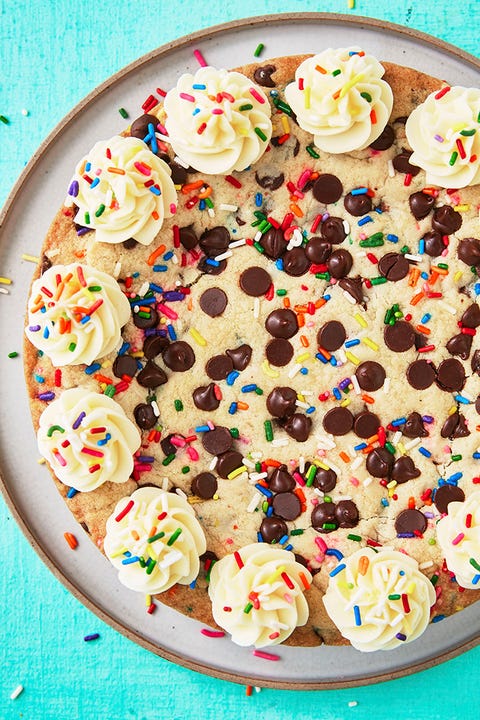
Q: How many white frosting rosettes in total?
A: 10